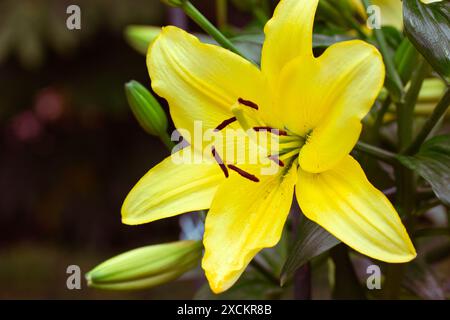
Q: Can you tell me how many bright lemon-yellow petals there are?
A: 6